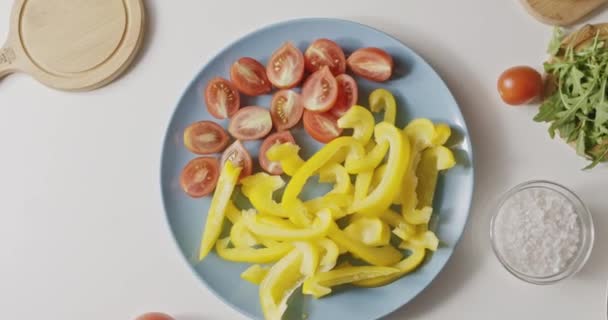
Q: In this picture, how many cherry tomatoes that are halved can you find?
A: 14